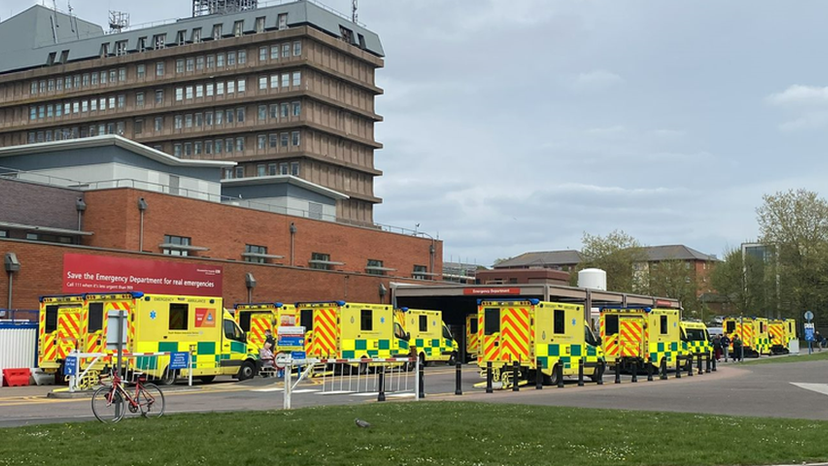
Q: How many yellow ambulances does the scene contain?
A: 11